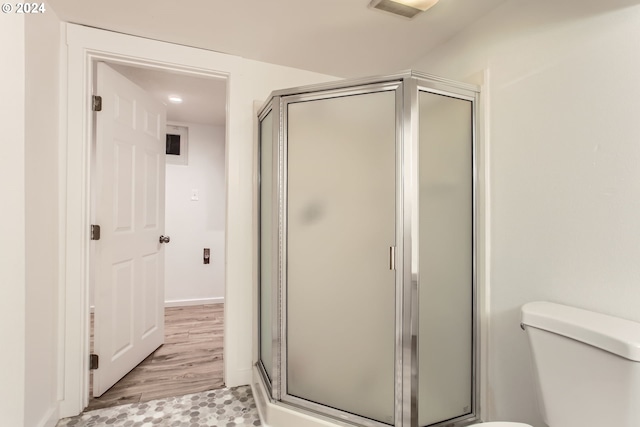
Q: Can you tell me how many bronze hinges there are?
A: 3